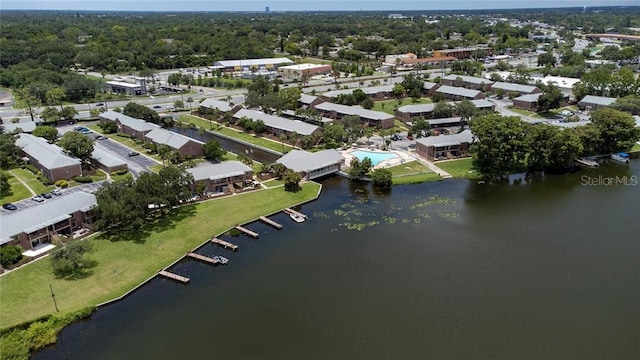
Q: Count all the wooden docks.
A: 6